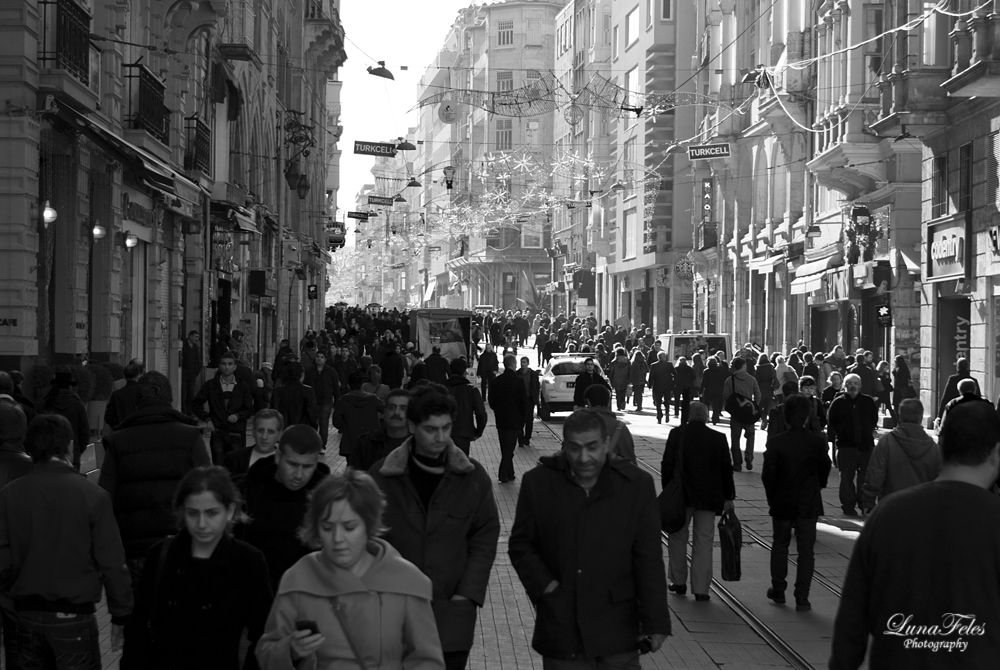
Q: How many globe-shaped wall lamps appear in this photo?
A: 3